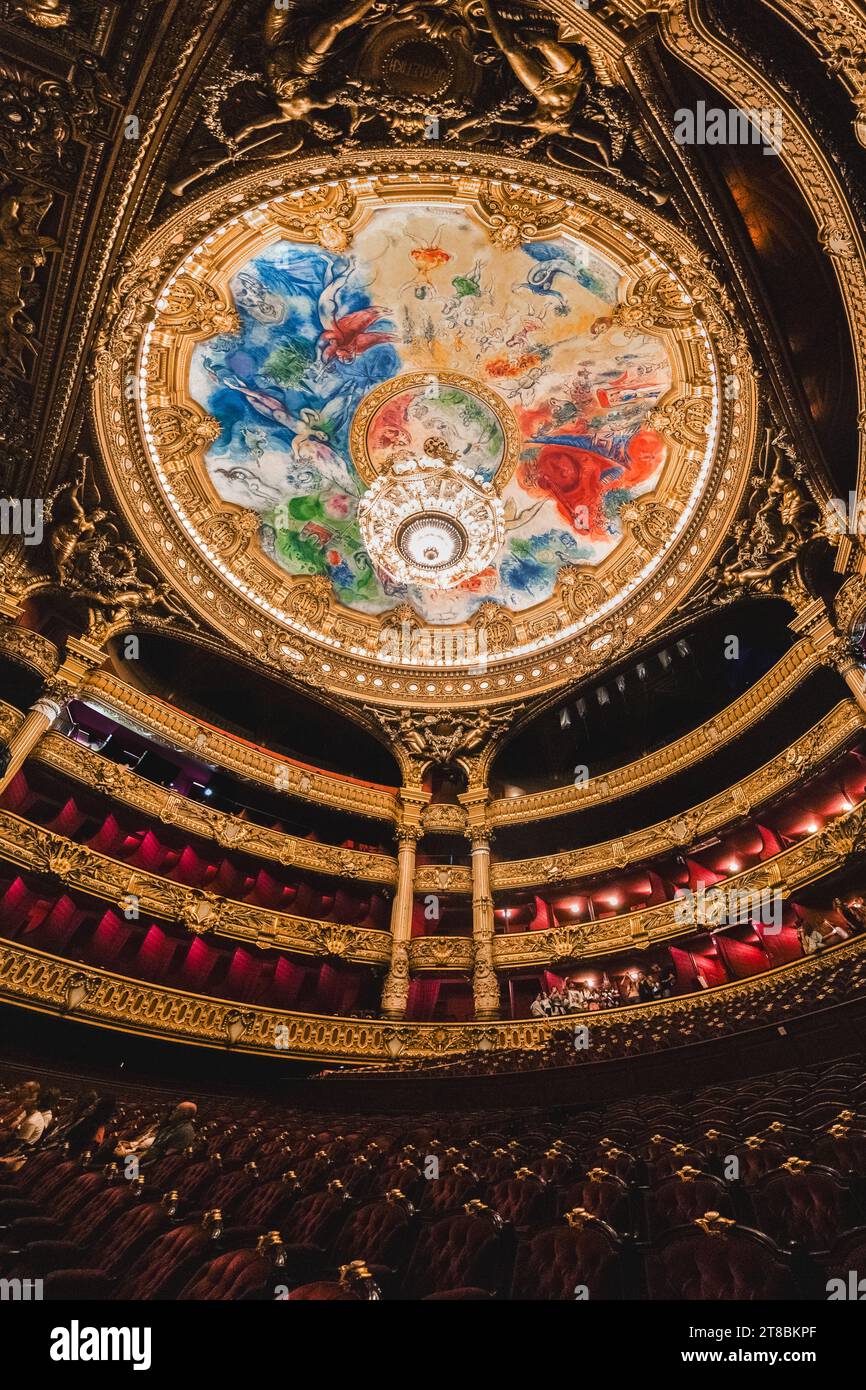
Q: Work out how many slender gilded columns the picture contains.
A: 4